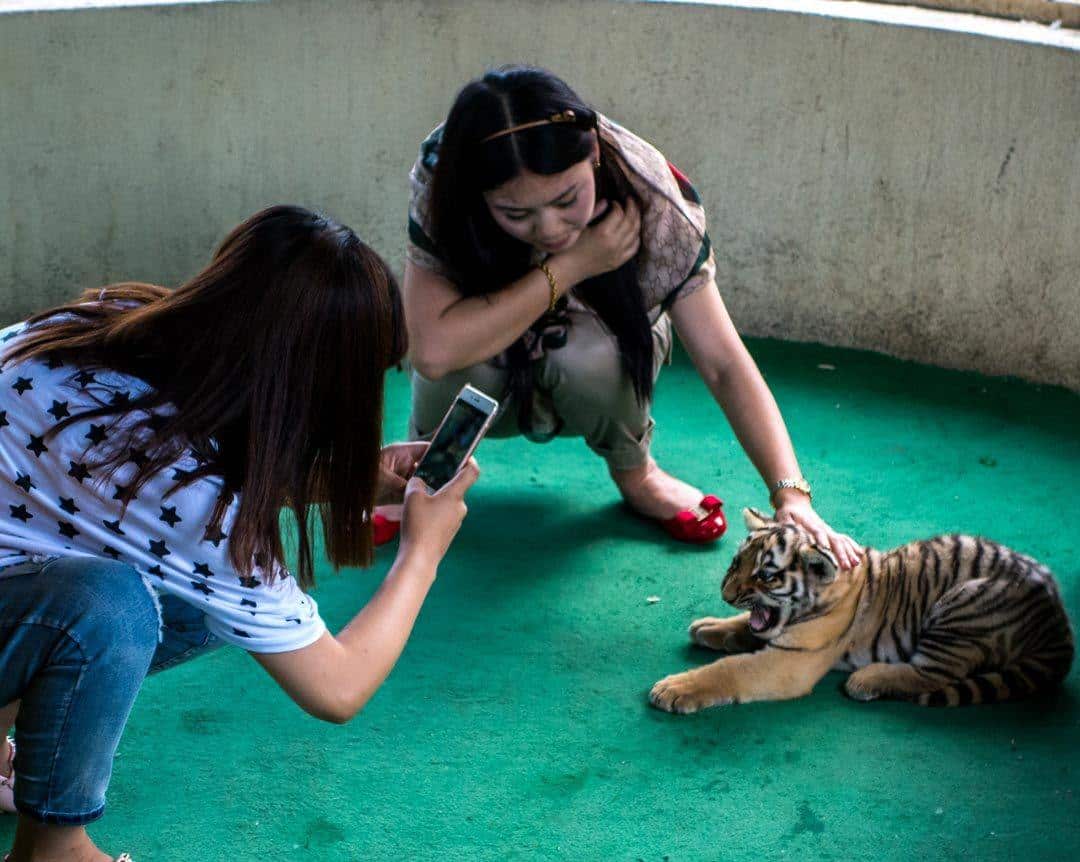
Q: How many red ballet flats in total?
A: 2